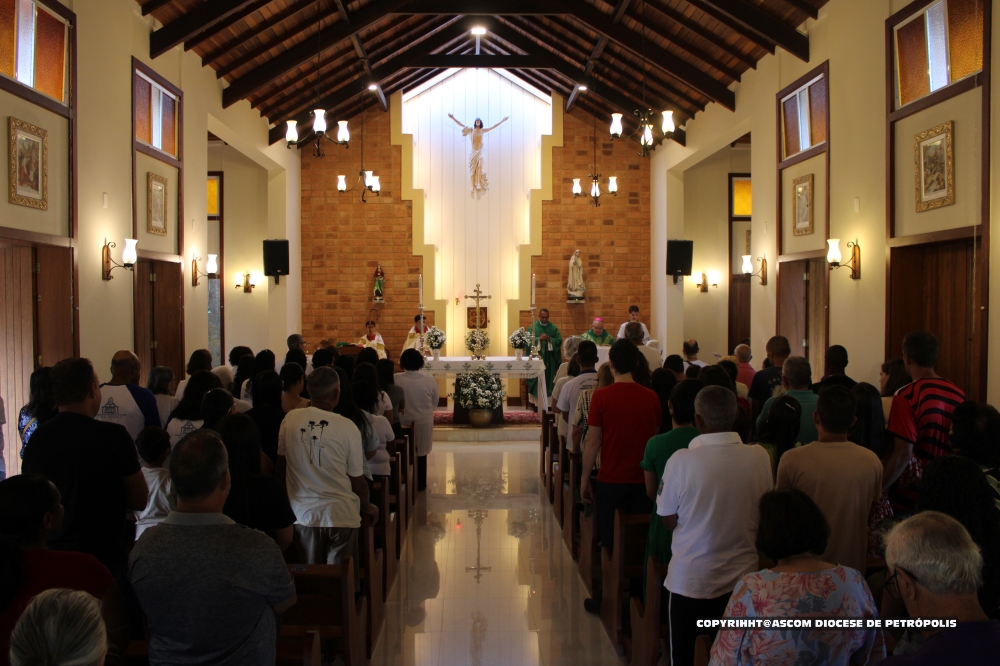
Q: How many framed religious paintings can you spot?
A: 4